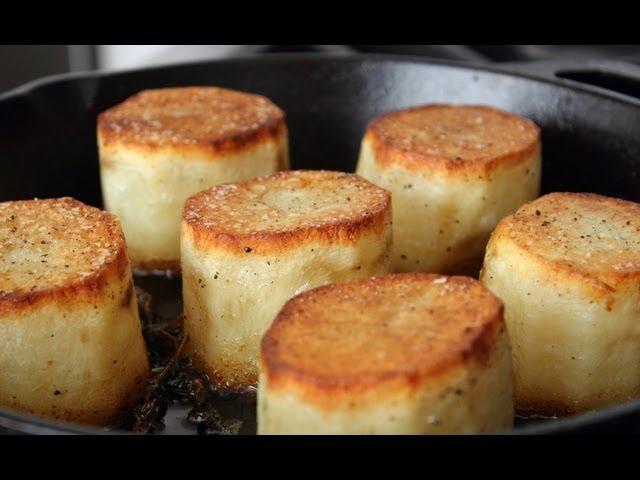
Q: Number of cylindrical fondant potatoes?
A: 6